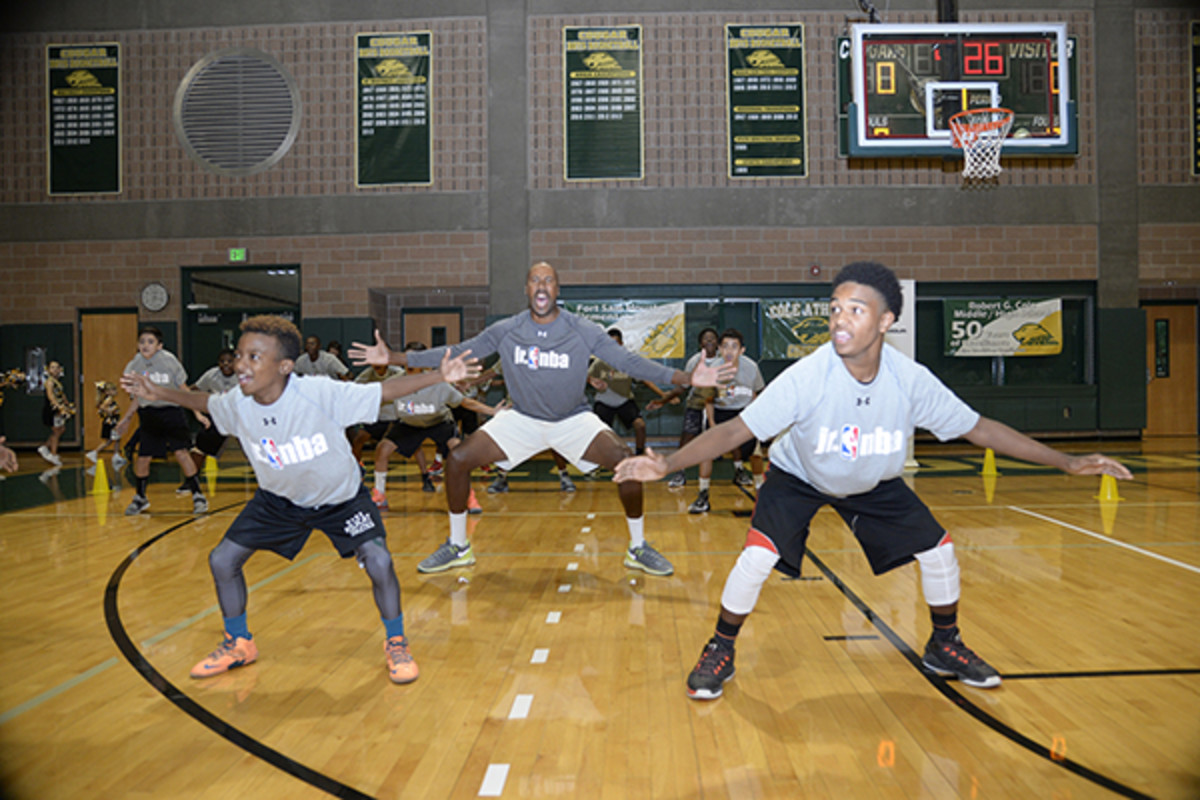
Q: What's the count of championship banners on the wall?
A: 4